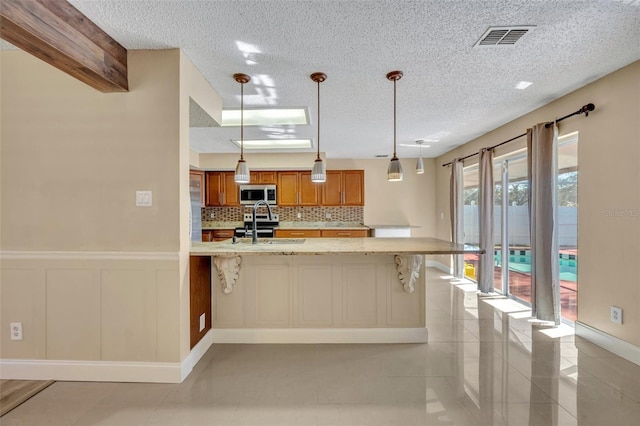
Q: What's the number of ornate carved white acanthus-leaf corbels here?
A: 2